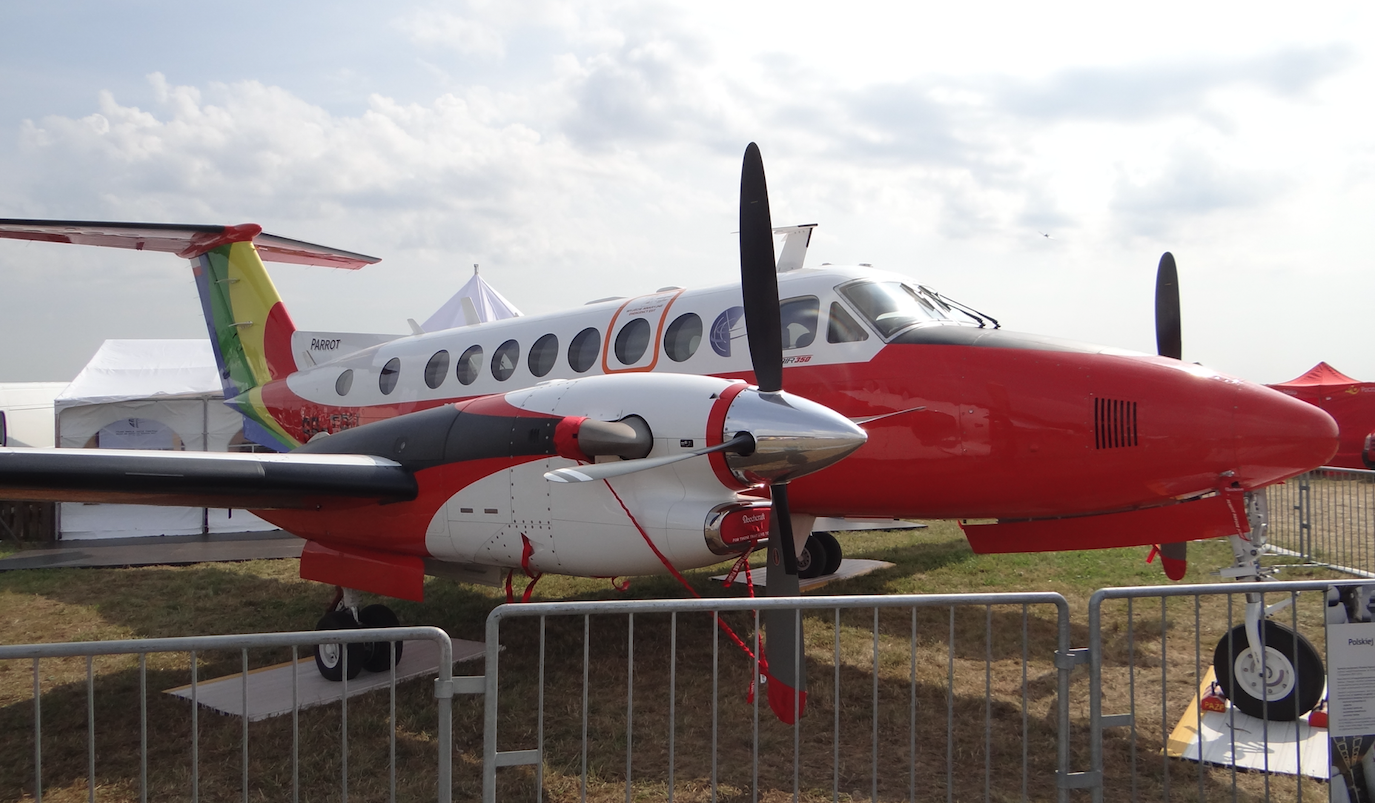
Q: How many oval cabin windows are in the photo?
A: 9